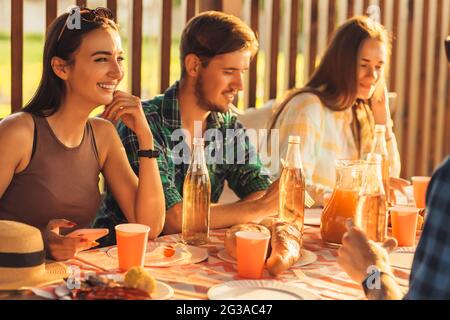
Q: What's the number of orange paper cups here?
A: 4